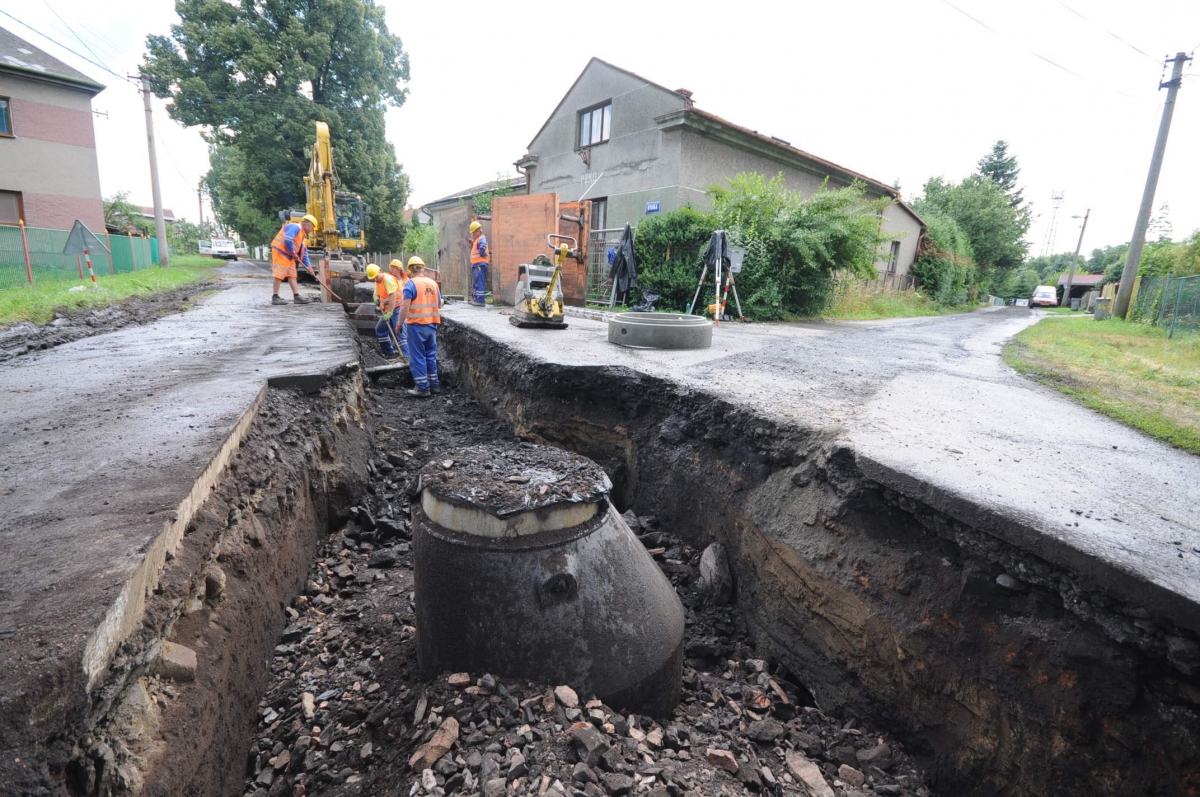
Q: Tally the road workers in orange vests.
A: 5